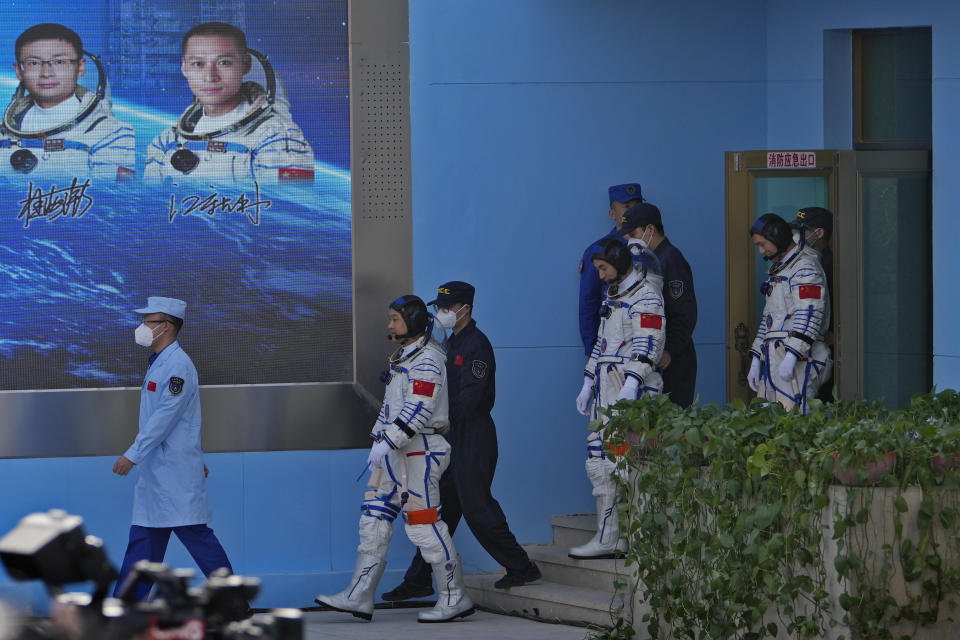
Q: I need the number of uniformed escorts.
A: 5